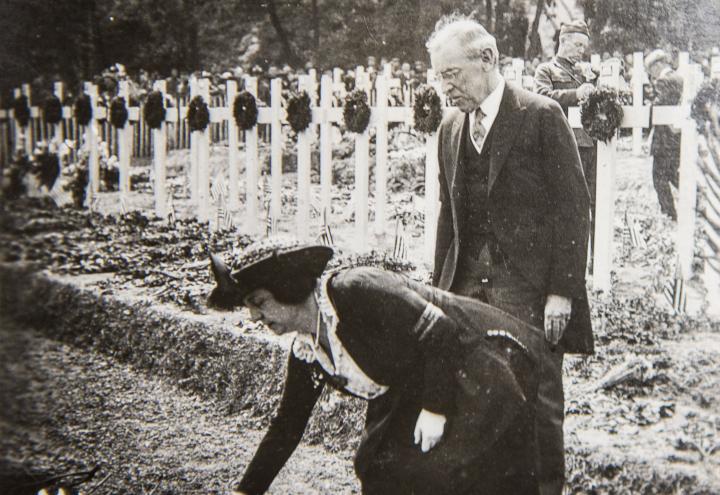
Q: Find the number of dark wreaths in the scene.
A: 12